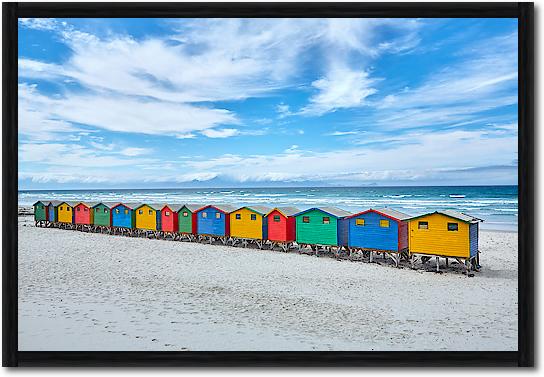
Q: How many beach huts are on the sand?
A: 15